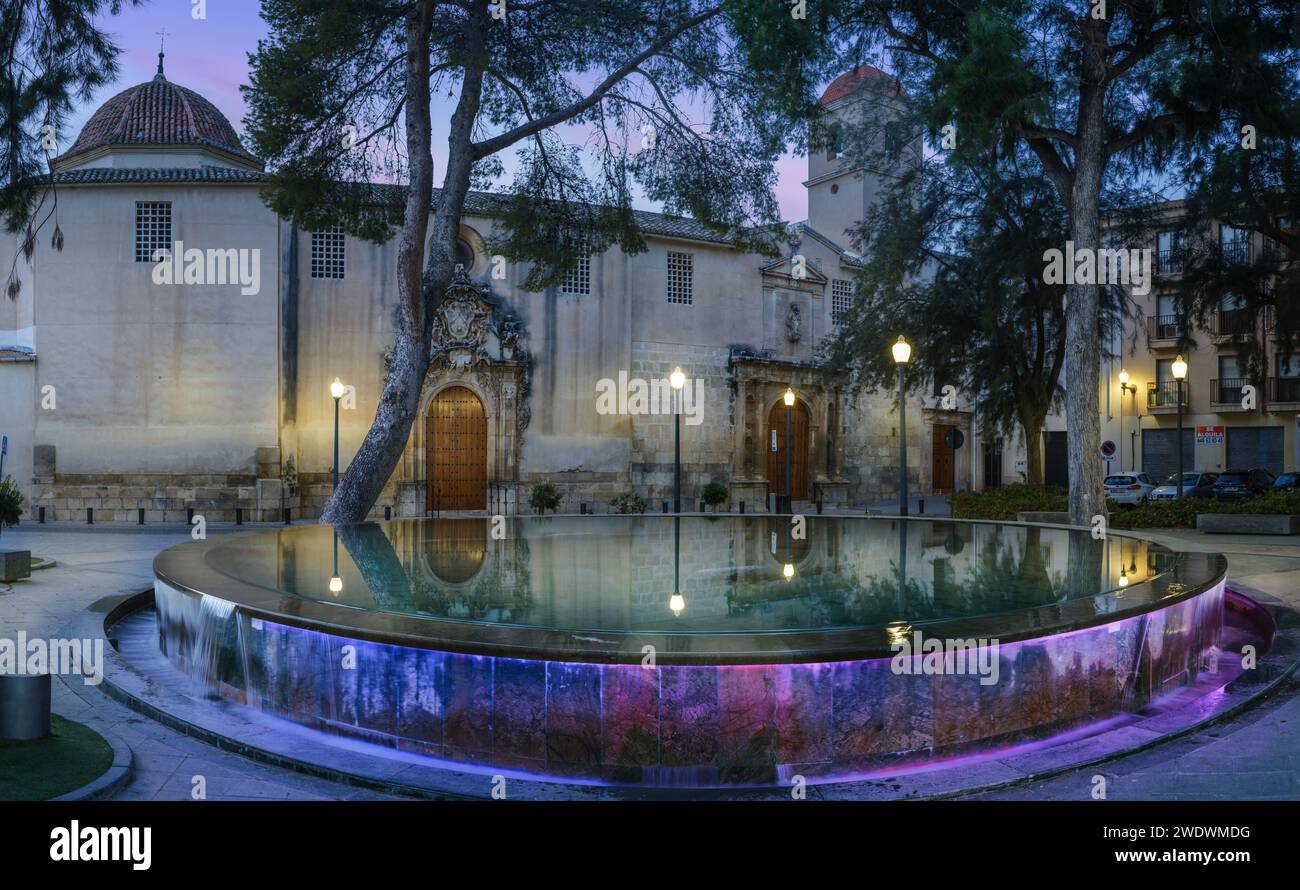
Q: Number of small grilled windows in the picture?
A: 5